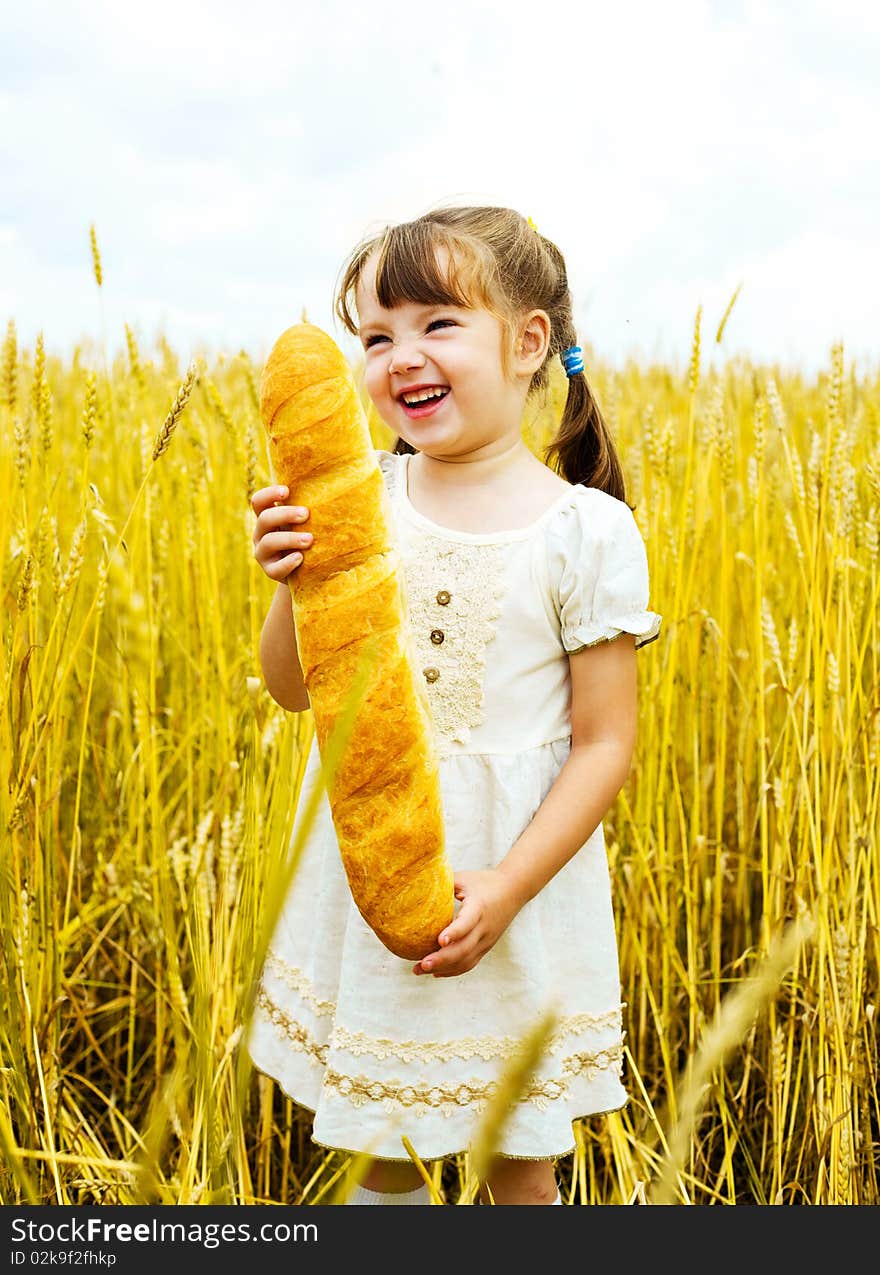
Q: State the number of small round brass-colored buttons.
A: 3